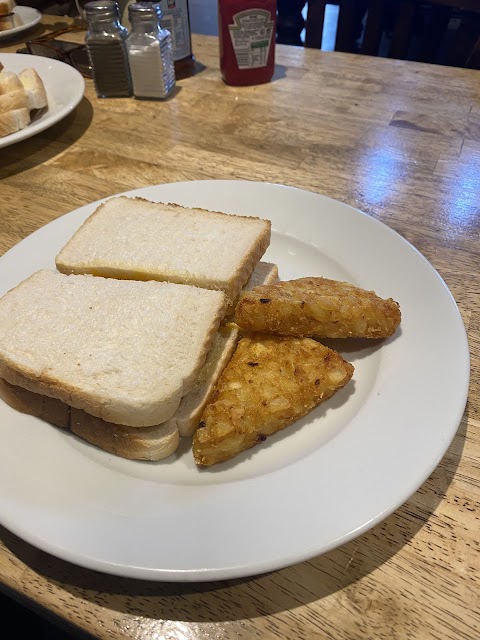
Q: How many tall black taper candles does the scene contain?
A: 0